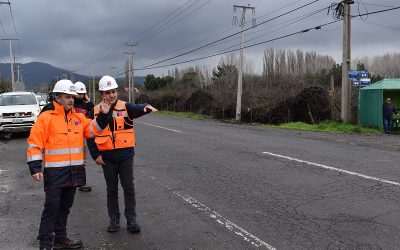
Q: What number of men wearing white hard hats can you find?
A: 3